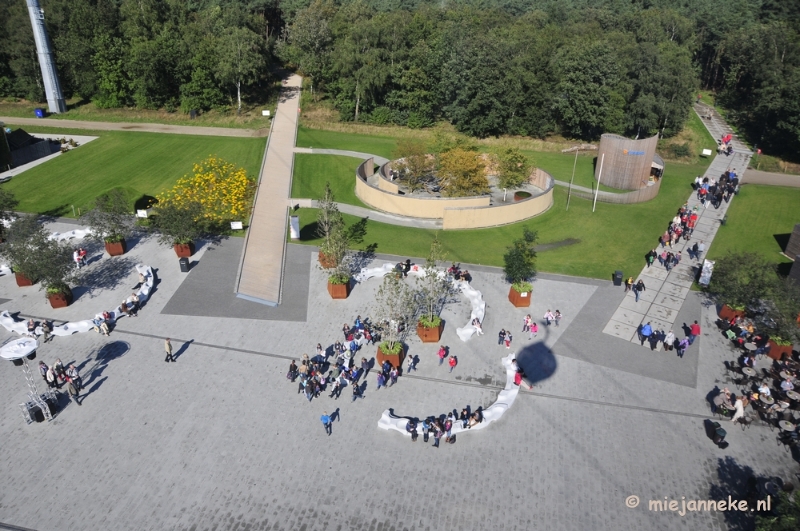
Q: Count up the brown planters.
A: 11